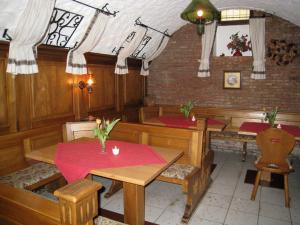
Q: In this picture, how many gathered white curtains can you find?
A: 6